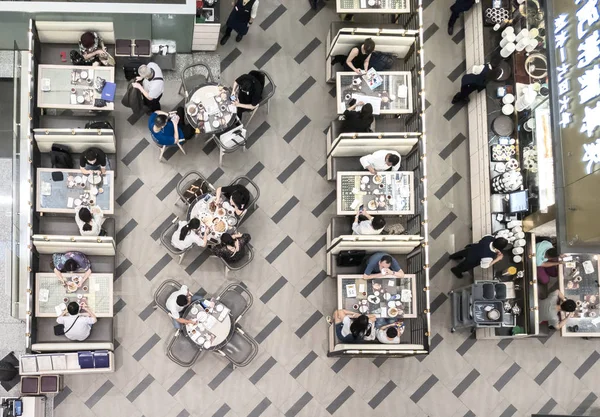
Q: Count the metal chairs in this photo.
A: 12